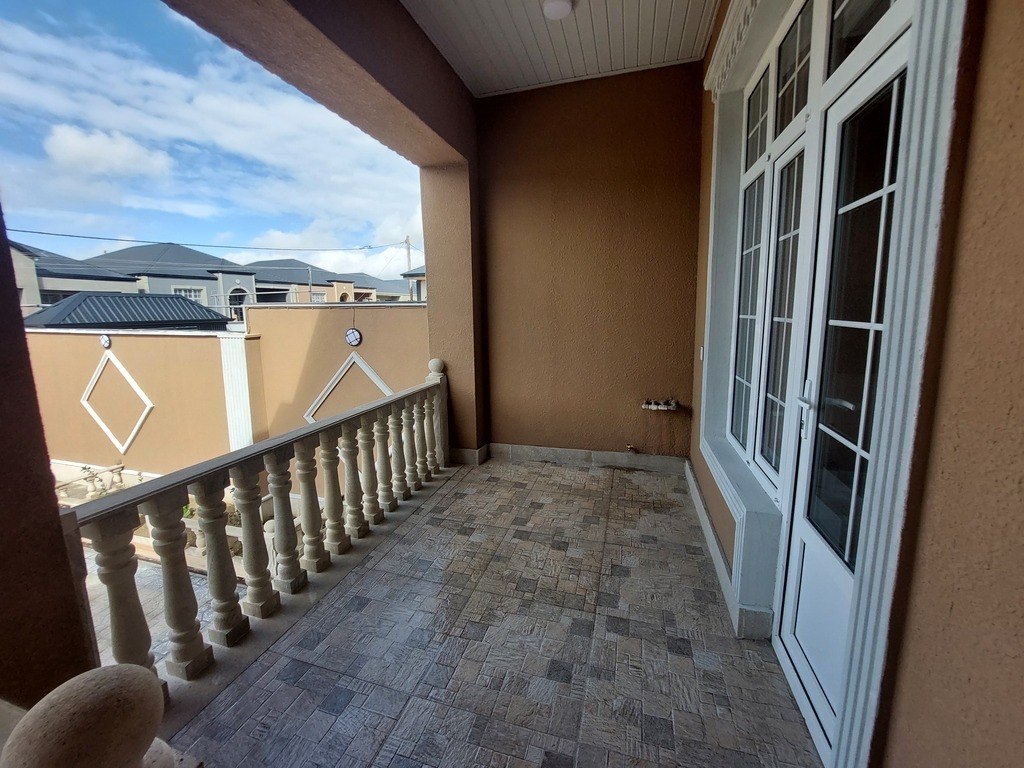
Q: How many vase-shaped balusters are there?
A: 14